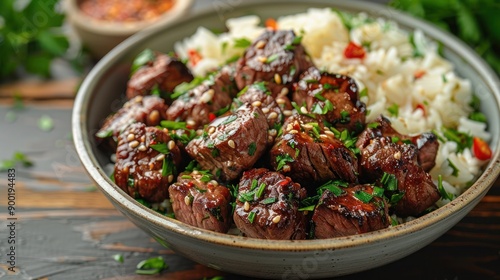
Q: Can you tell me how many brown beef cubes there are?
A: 14